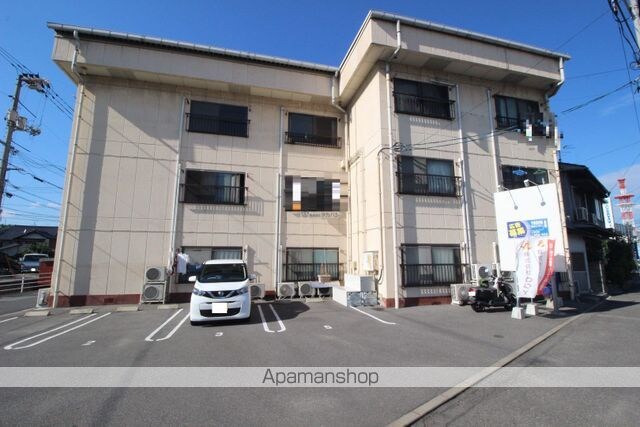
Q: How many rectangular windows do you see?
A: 11